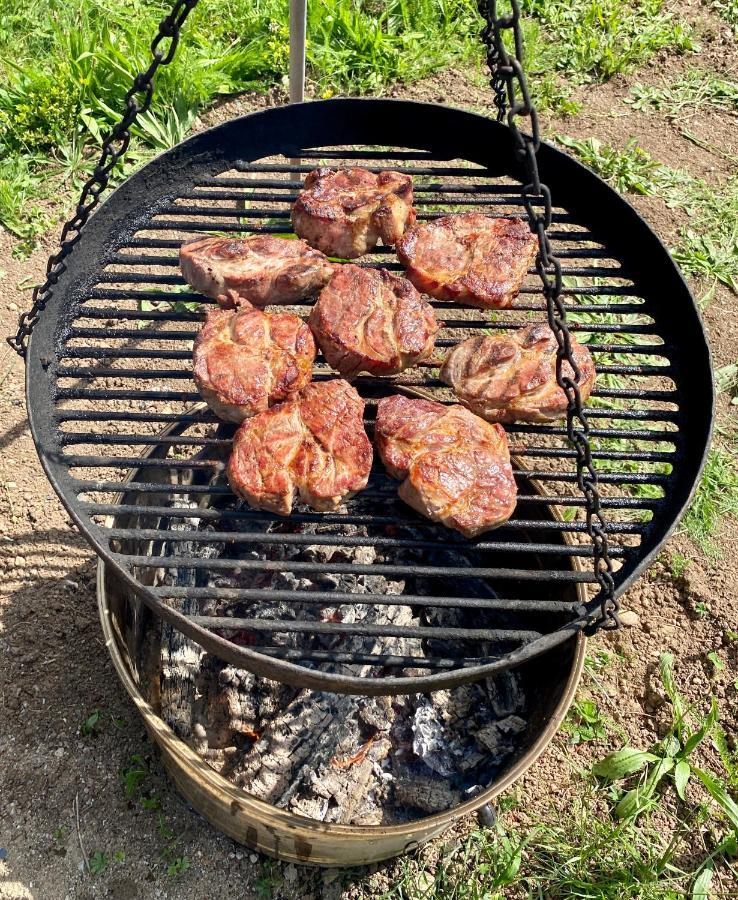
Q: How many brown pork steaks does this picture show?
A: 8